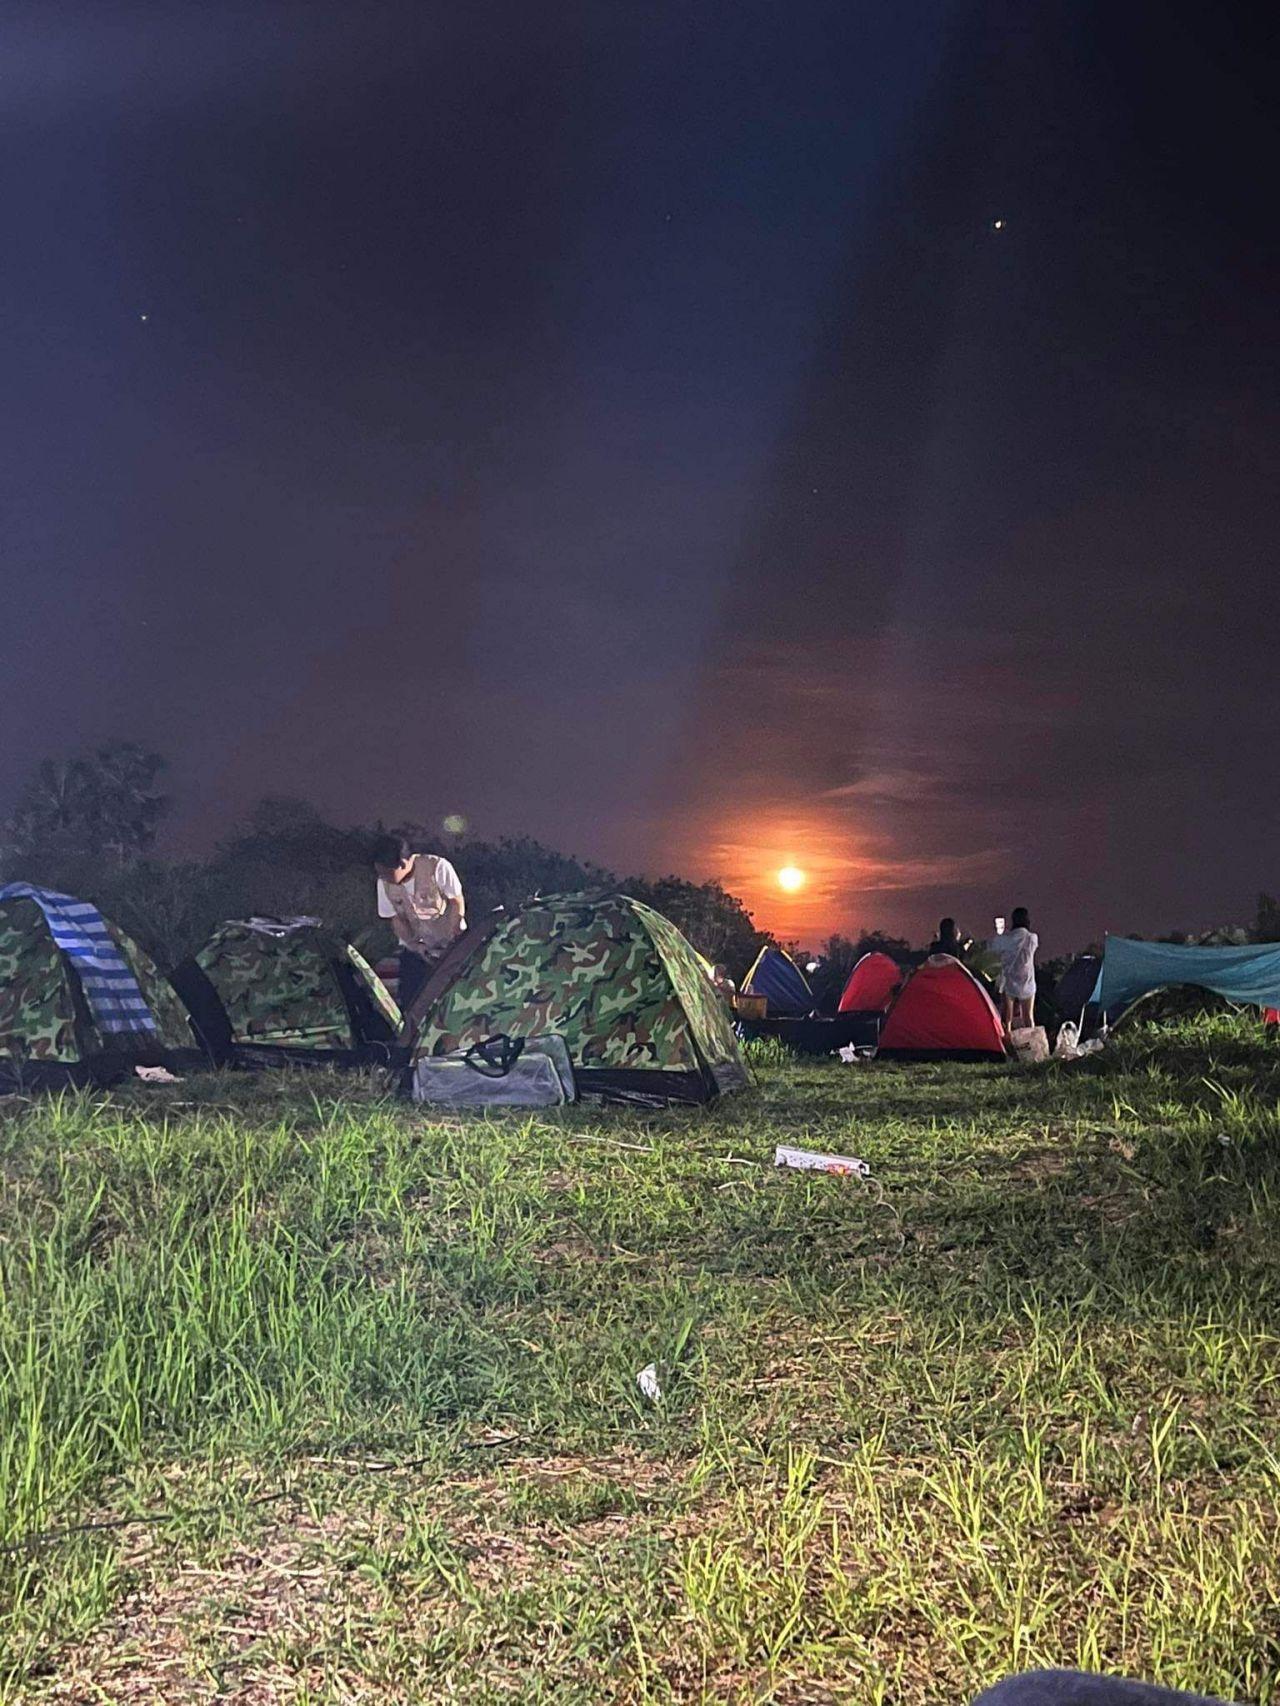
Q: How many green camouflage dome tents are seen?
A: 3